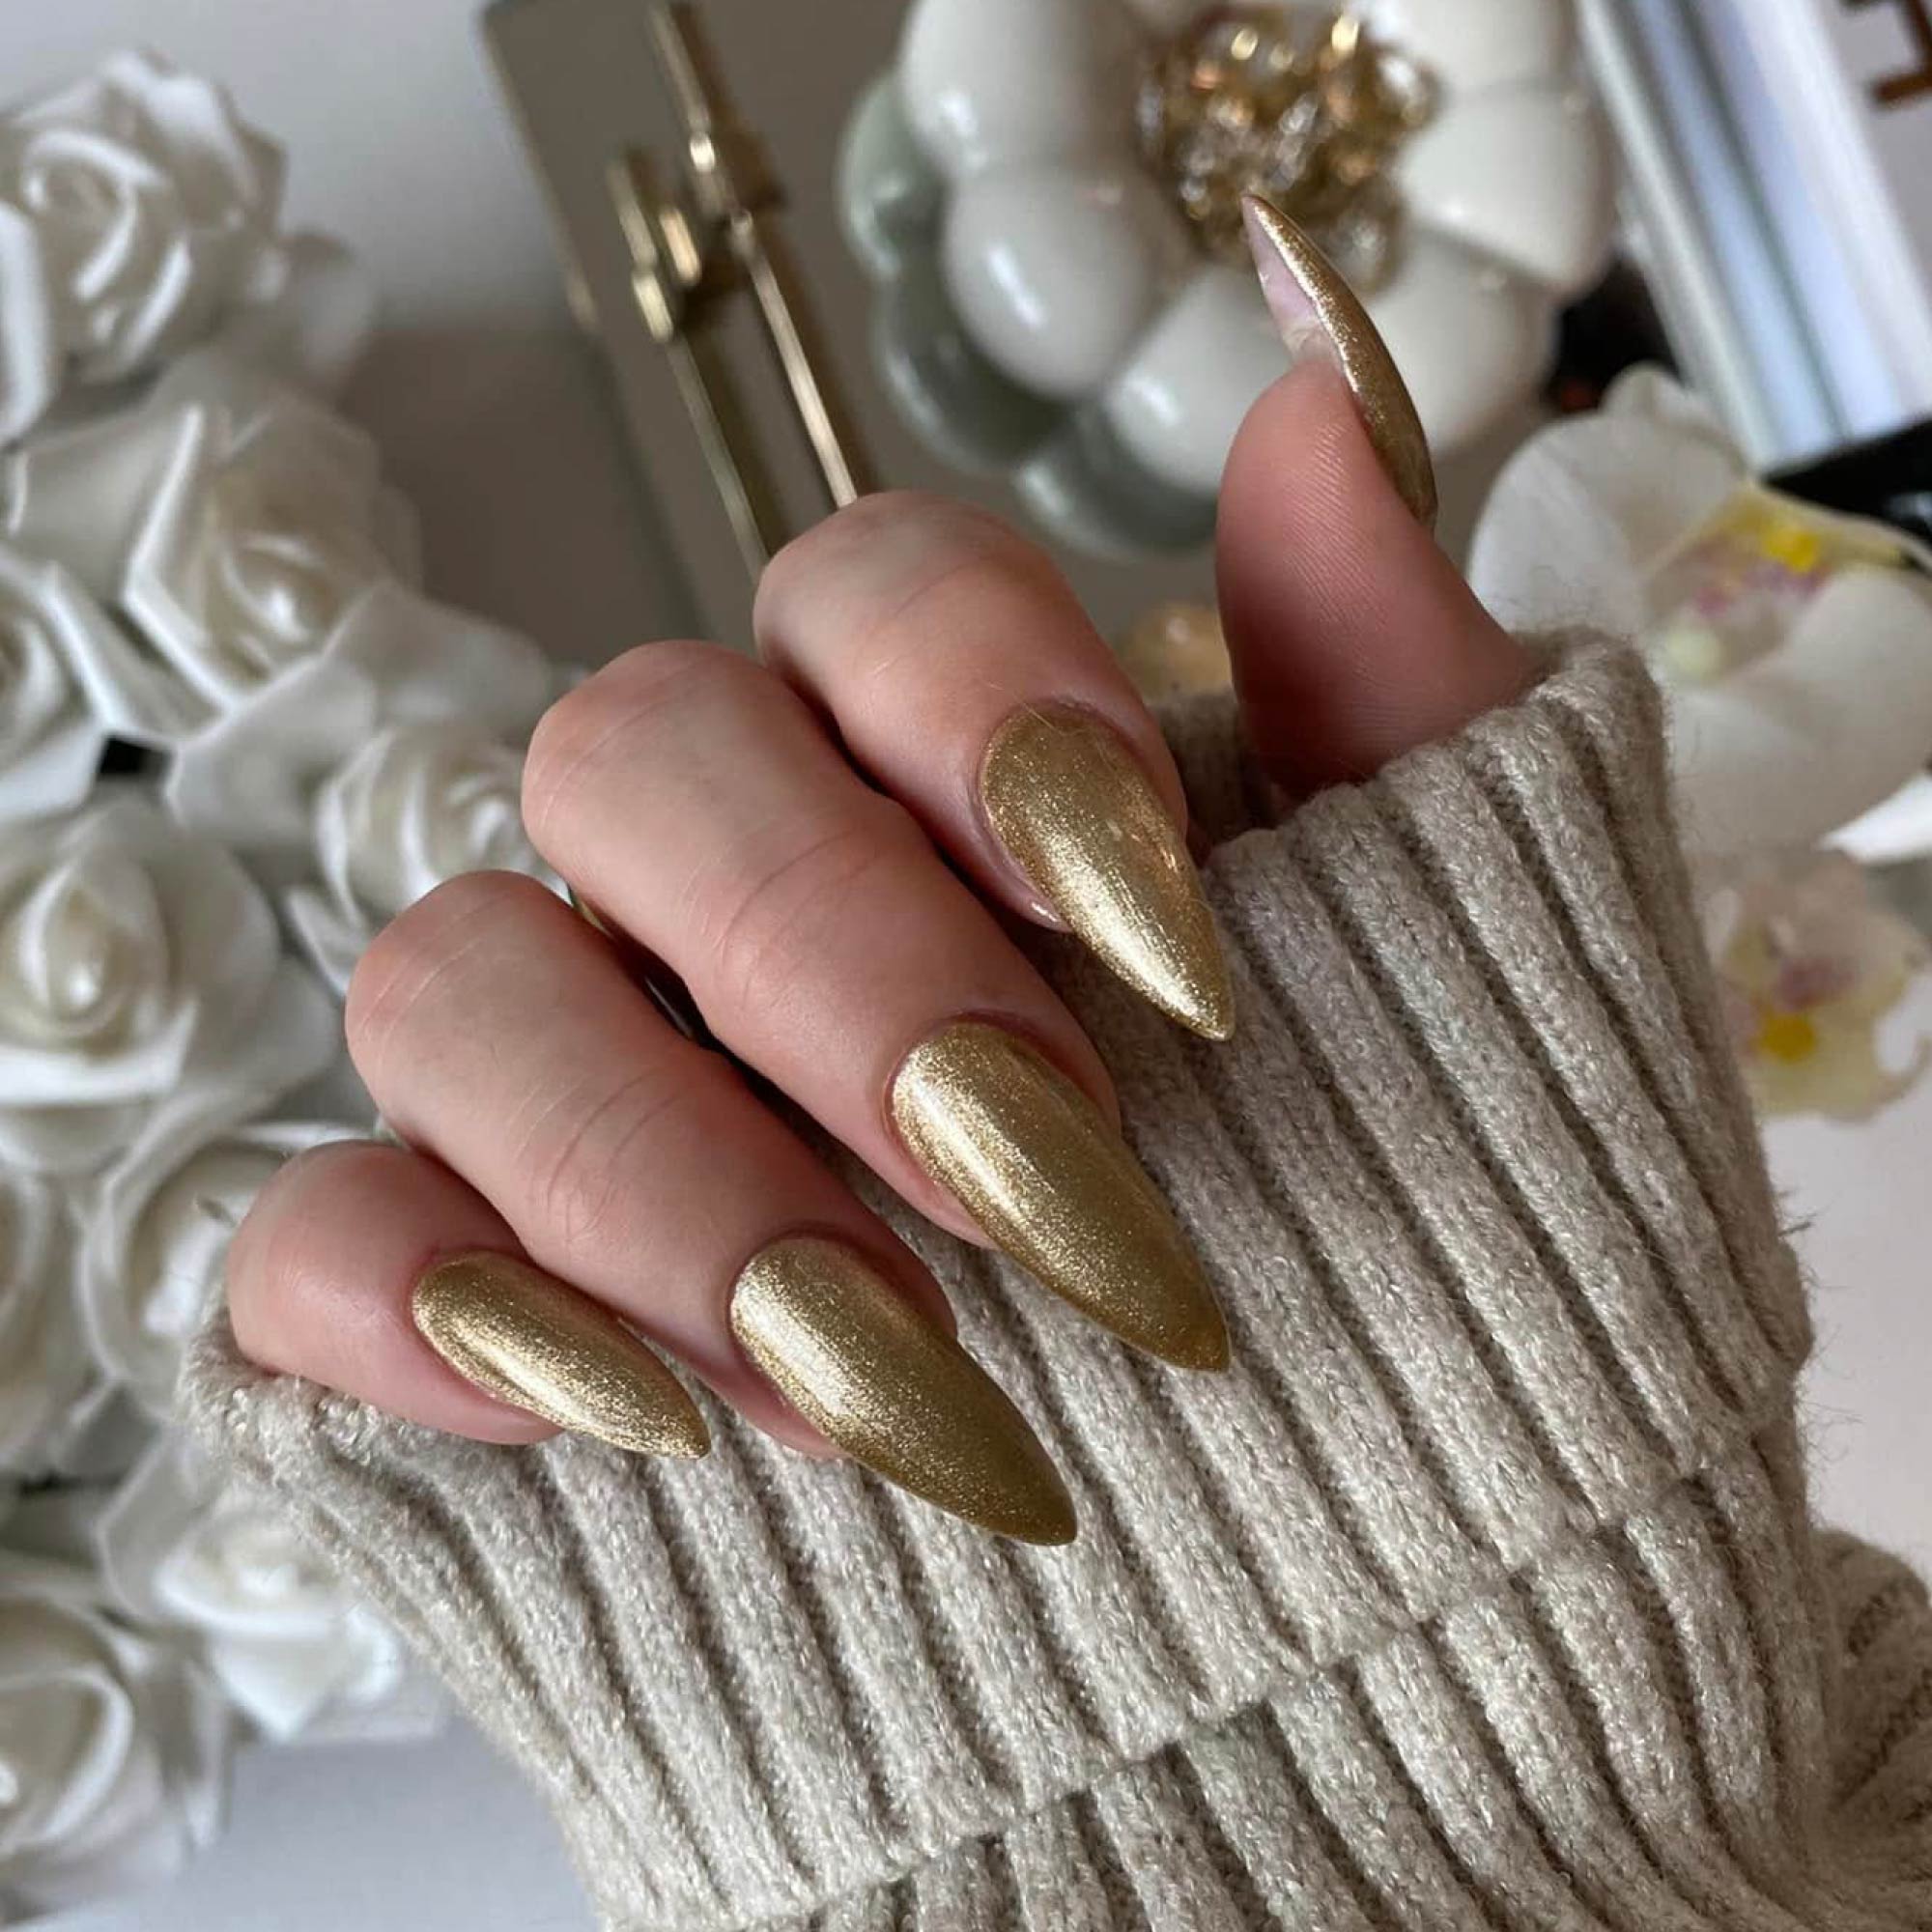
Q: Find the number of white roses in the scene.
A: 9